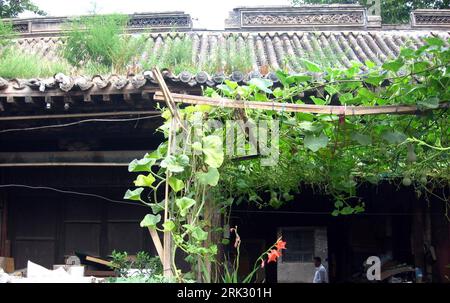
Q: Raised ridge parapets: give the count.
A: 3